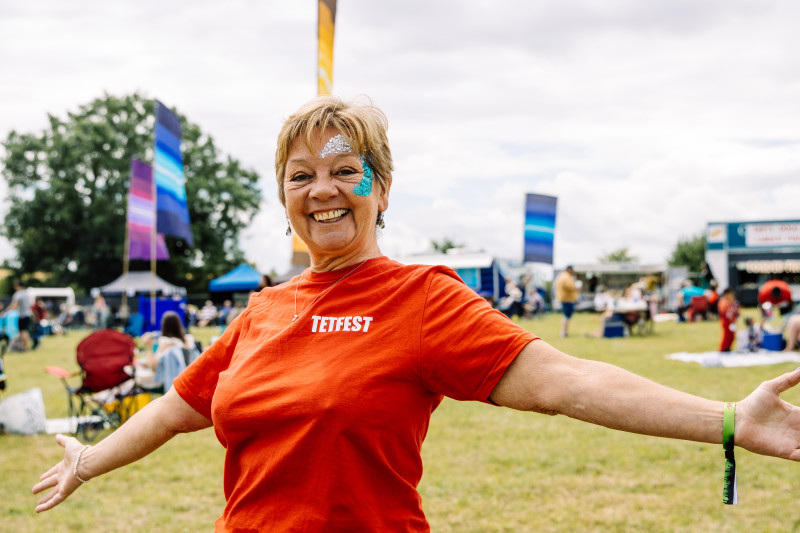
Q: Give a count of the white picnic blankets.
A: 1